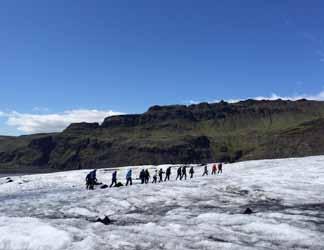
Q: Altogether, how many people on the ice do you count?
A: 15